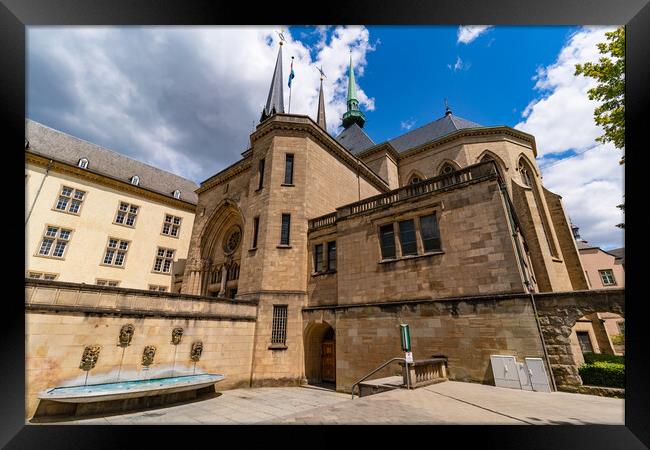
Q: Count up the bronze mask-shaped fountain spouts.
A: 5